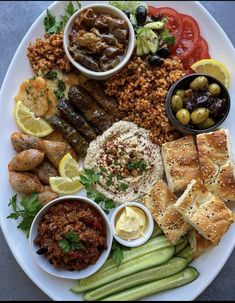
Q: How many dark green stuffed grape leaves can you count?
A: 2